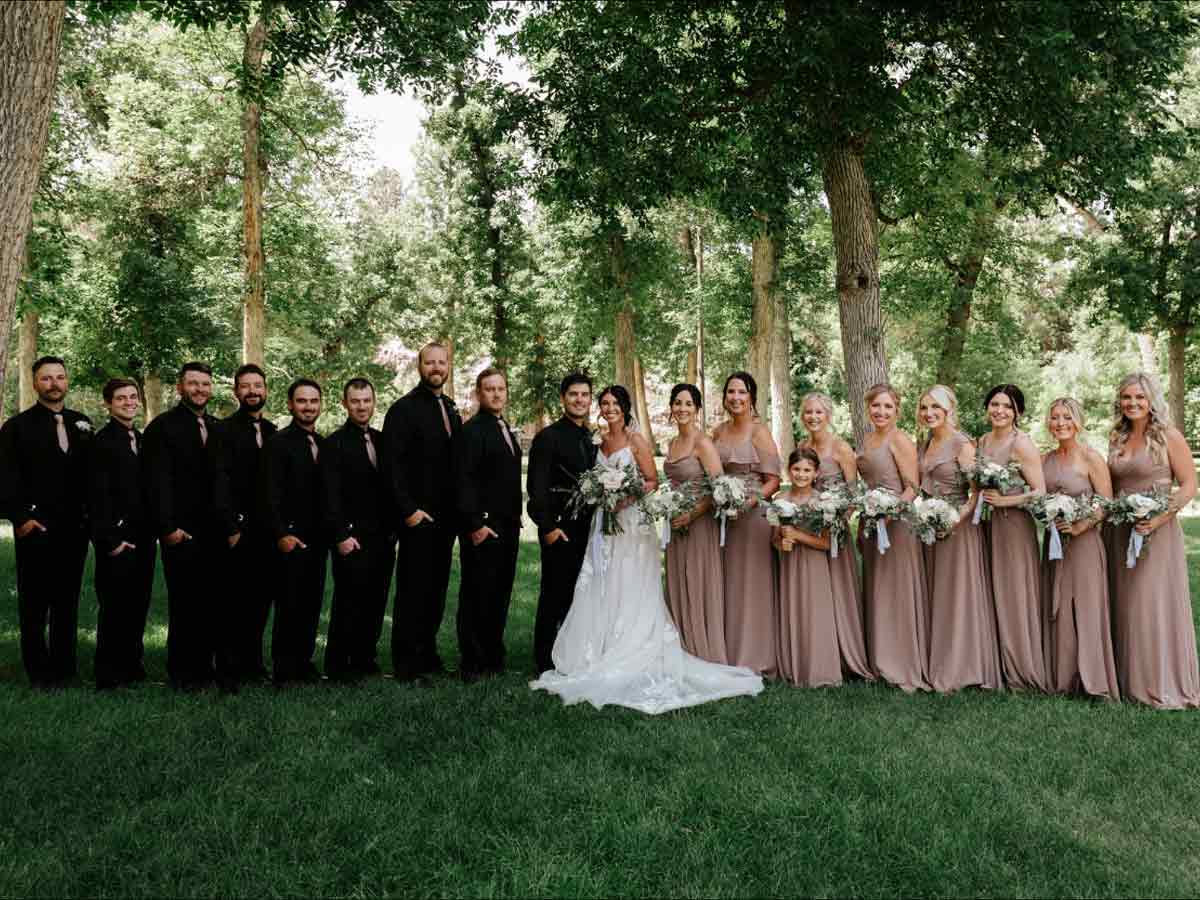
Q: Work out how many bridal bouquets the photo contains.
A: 10